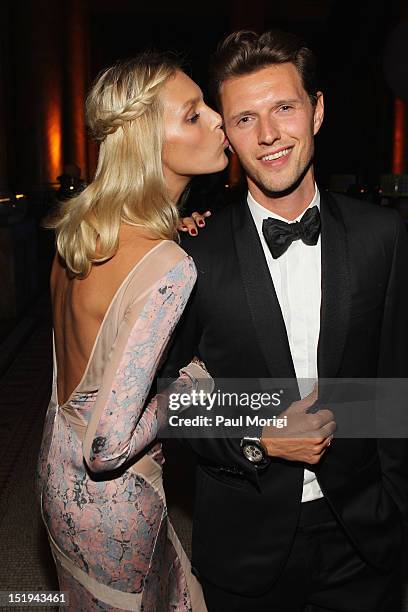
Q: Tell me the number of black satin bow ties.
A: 1